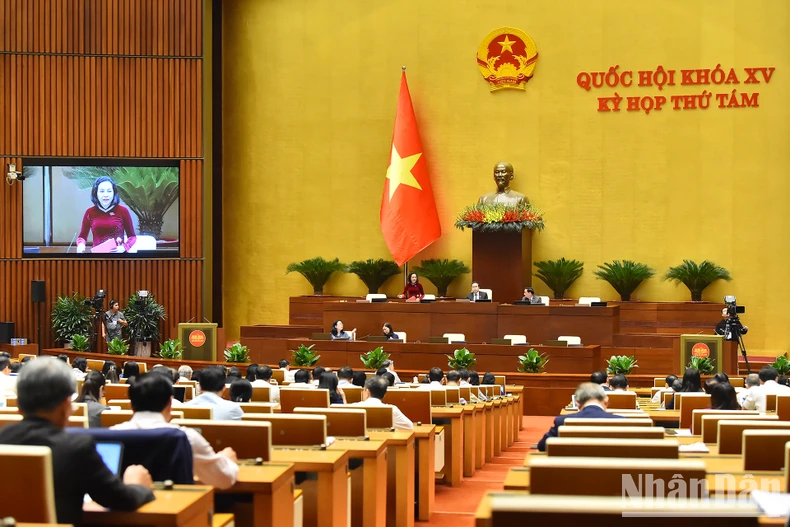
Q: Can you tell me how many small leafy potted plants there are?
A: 11